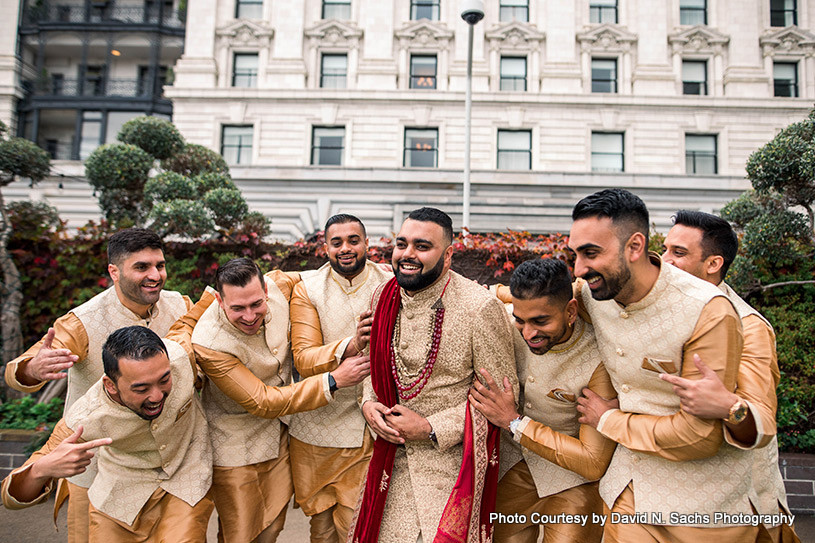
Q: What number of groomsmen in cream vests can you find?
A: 7